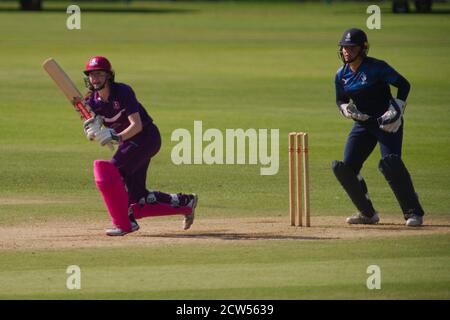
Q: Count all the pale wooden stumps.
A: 3